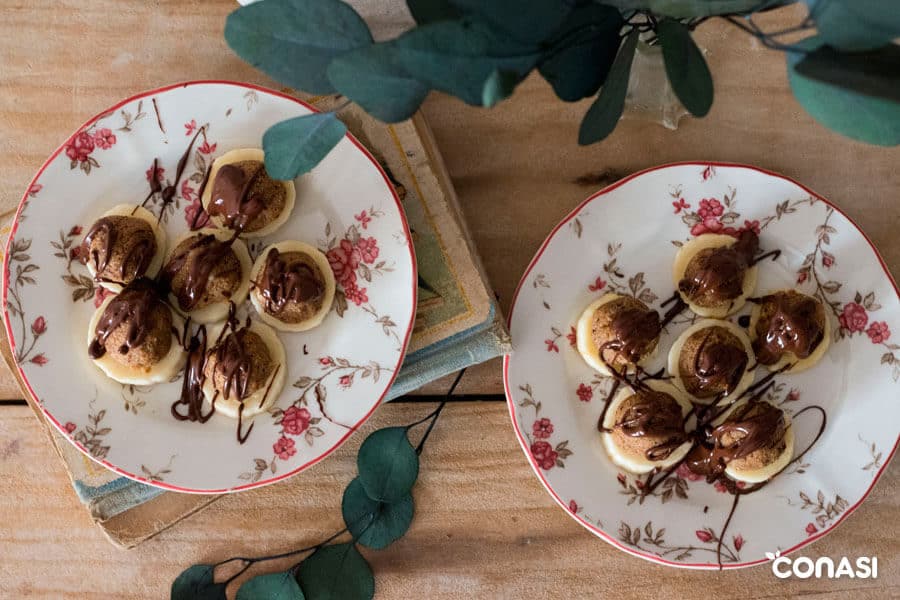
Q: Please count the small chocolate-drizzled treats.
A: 12